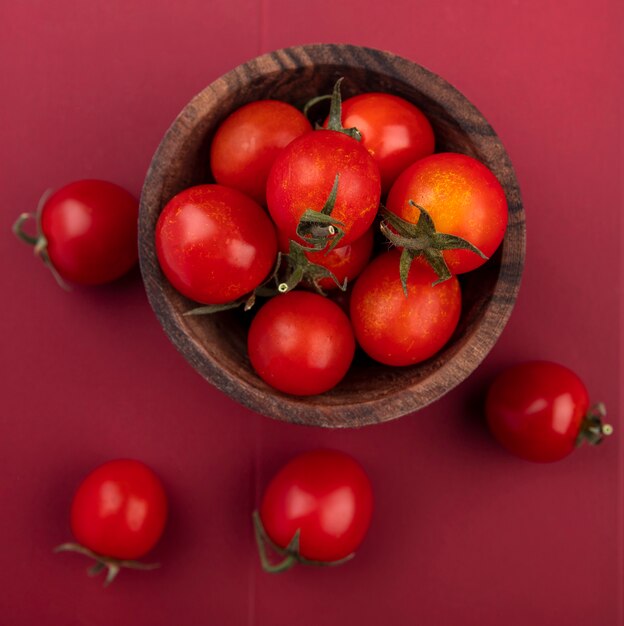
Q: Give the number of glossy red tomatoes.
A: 12